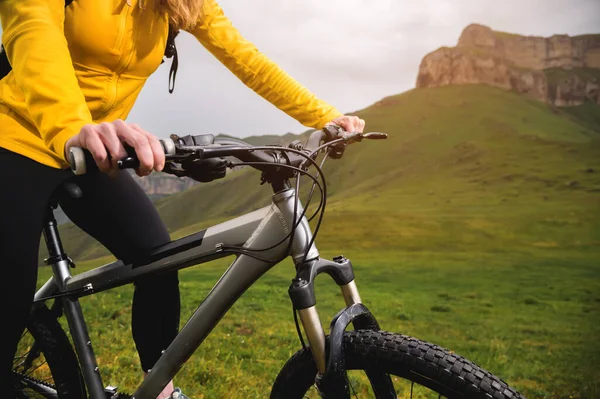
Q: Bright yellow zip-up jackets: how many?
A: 1